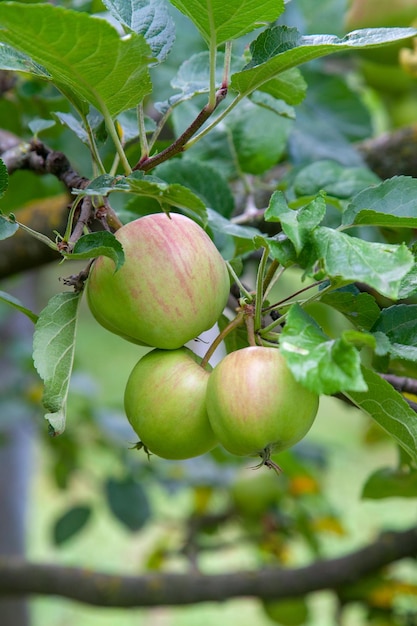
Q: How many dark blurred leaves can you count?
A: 2